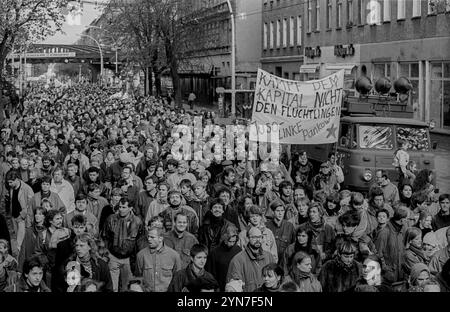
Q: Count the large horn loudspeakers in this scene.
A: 3